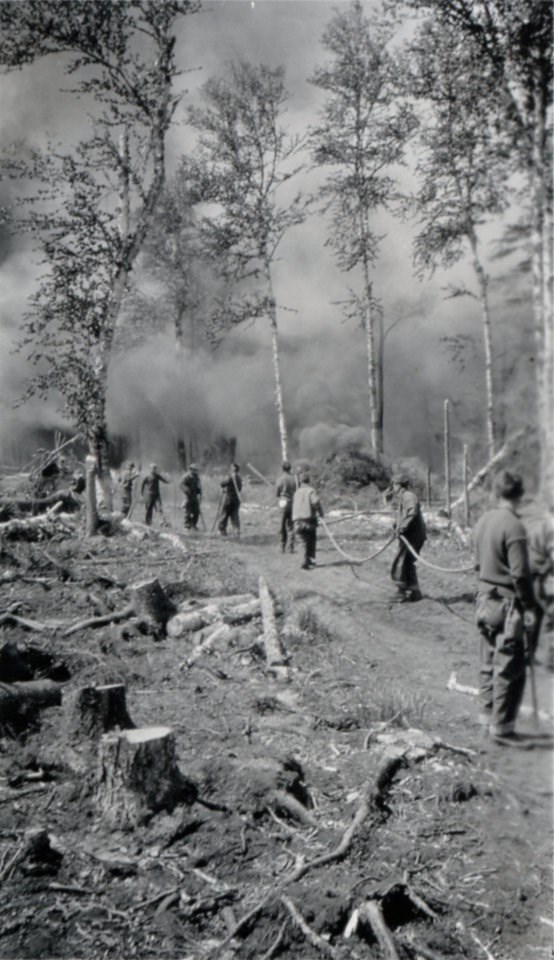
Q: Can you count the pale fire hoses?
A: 1